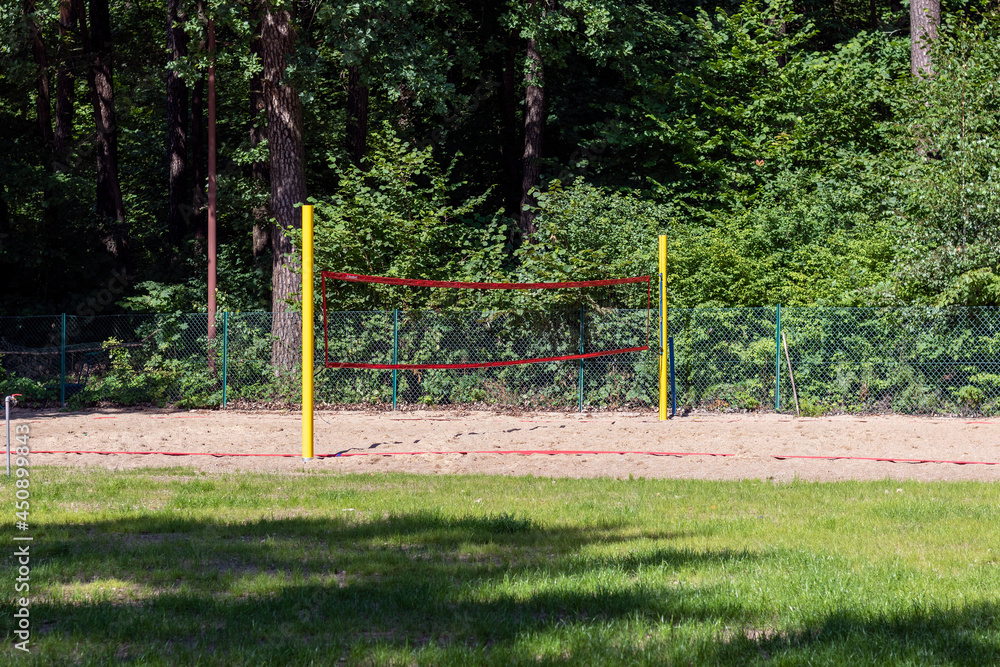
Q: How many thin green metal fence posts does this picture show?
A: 5